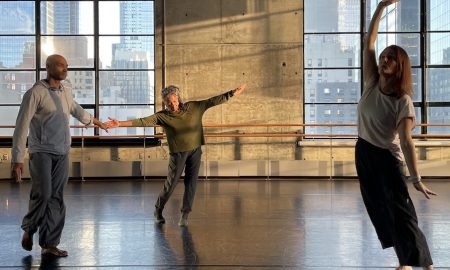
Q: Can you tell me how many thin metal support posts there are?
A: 5